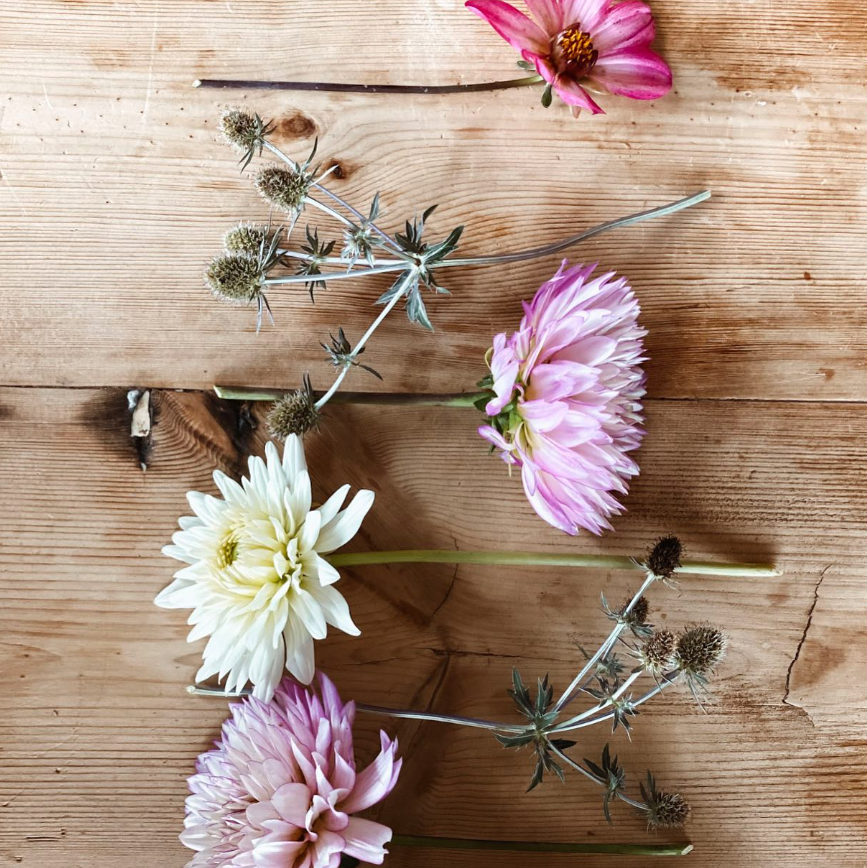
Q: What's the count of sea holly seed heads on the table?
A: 10